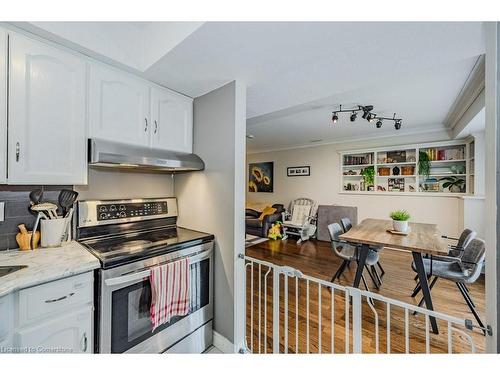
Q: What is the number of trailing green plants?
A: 2